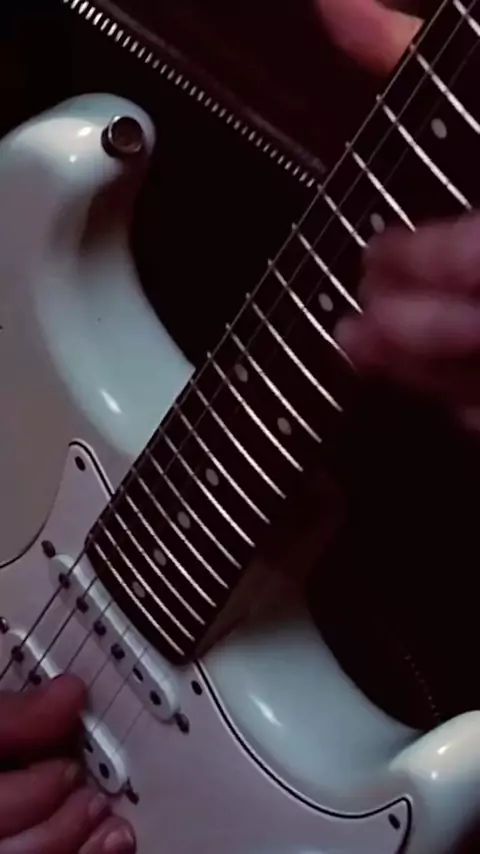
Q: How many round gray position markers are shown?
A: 9